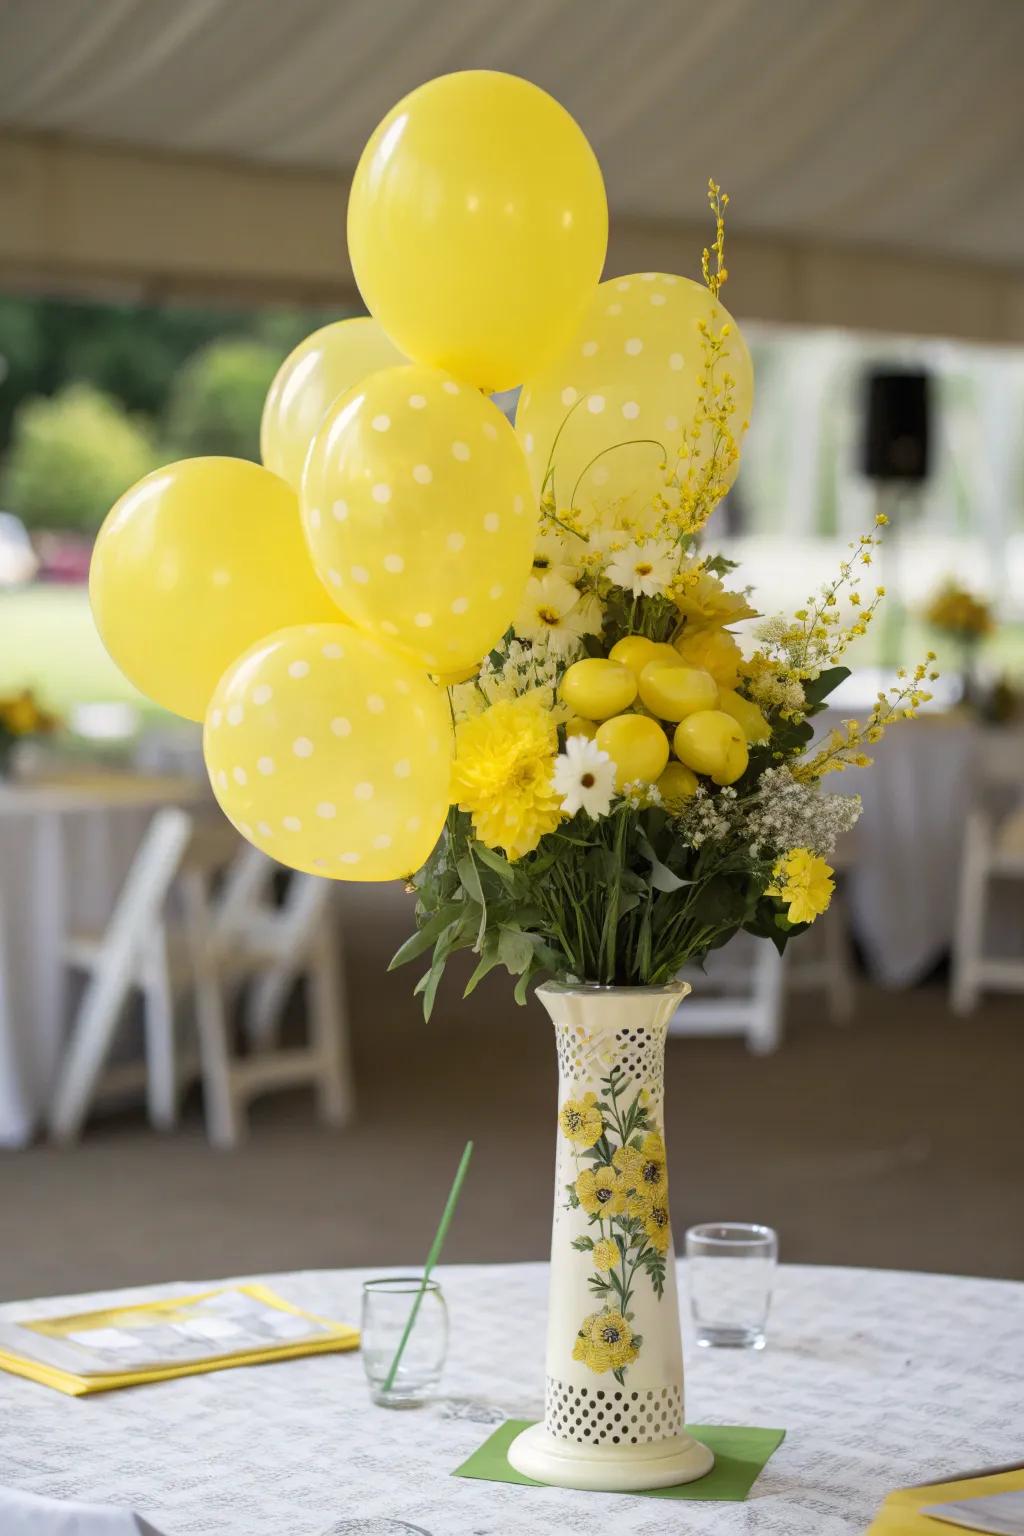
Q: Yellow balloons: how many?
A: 6